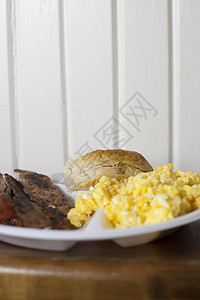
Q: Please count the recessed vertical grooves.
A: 4